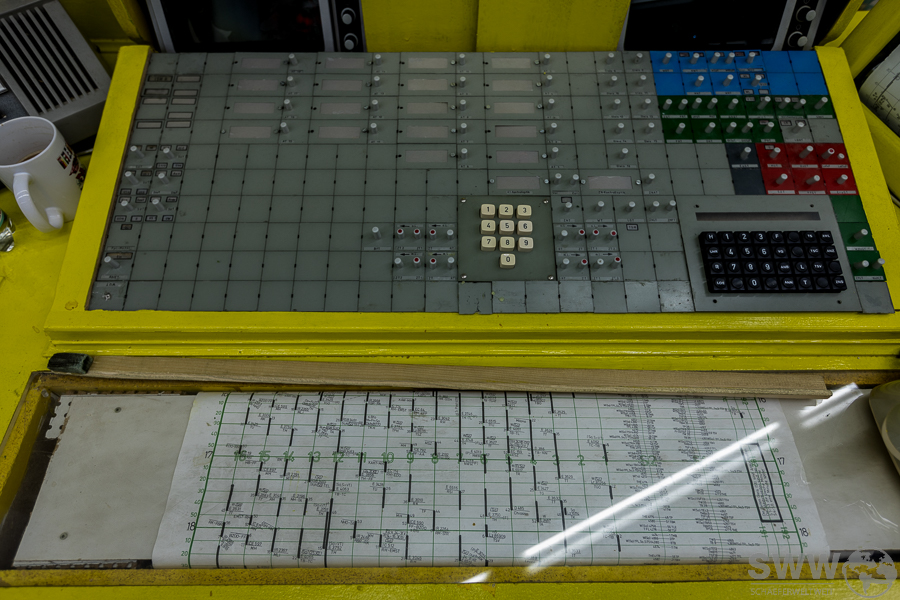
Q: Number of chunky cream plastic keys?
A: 10